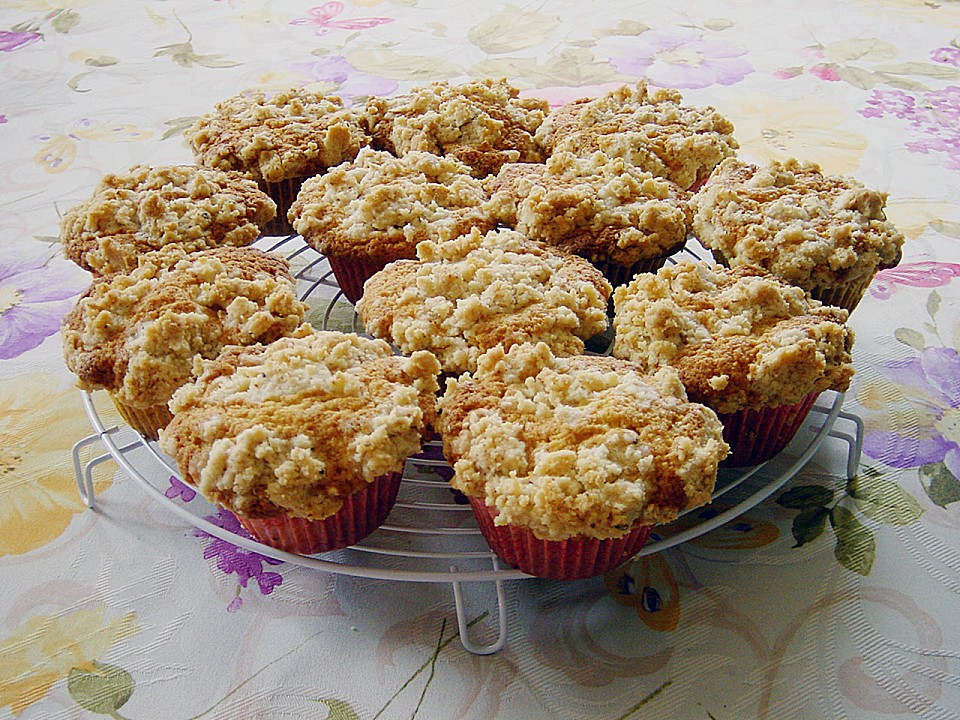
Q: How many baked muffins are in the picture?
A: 12